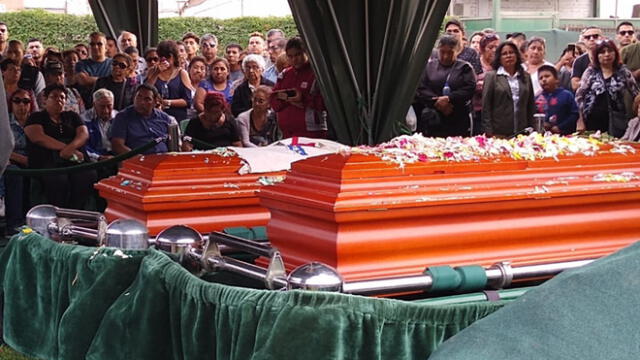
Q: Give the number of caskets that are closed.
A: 2